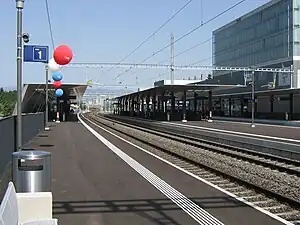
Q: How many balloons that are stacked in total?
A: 5